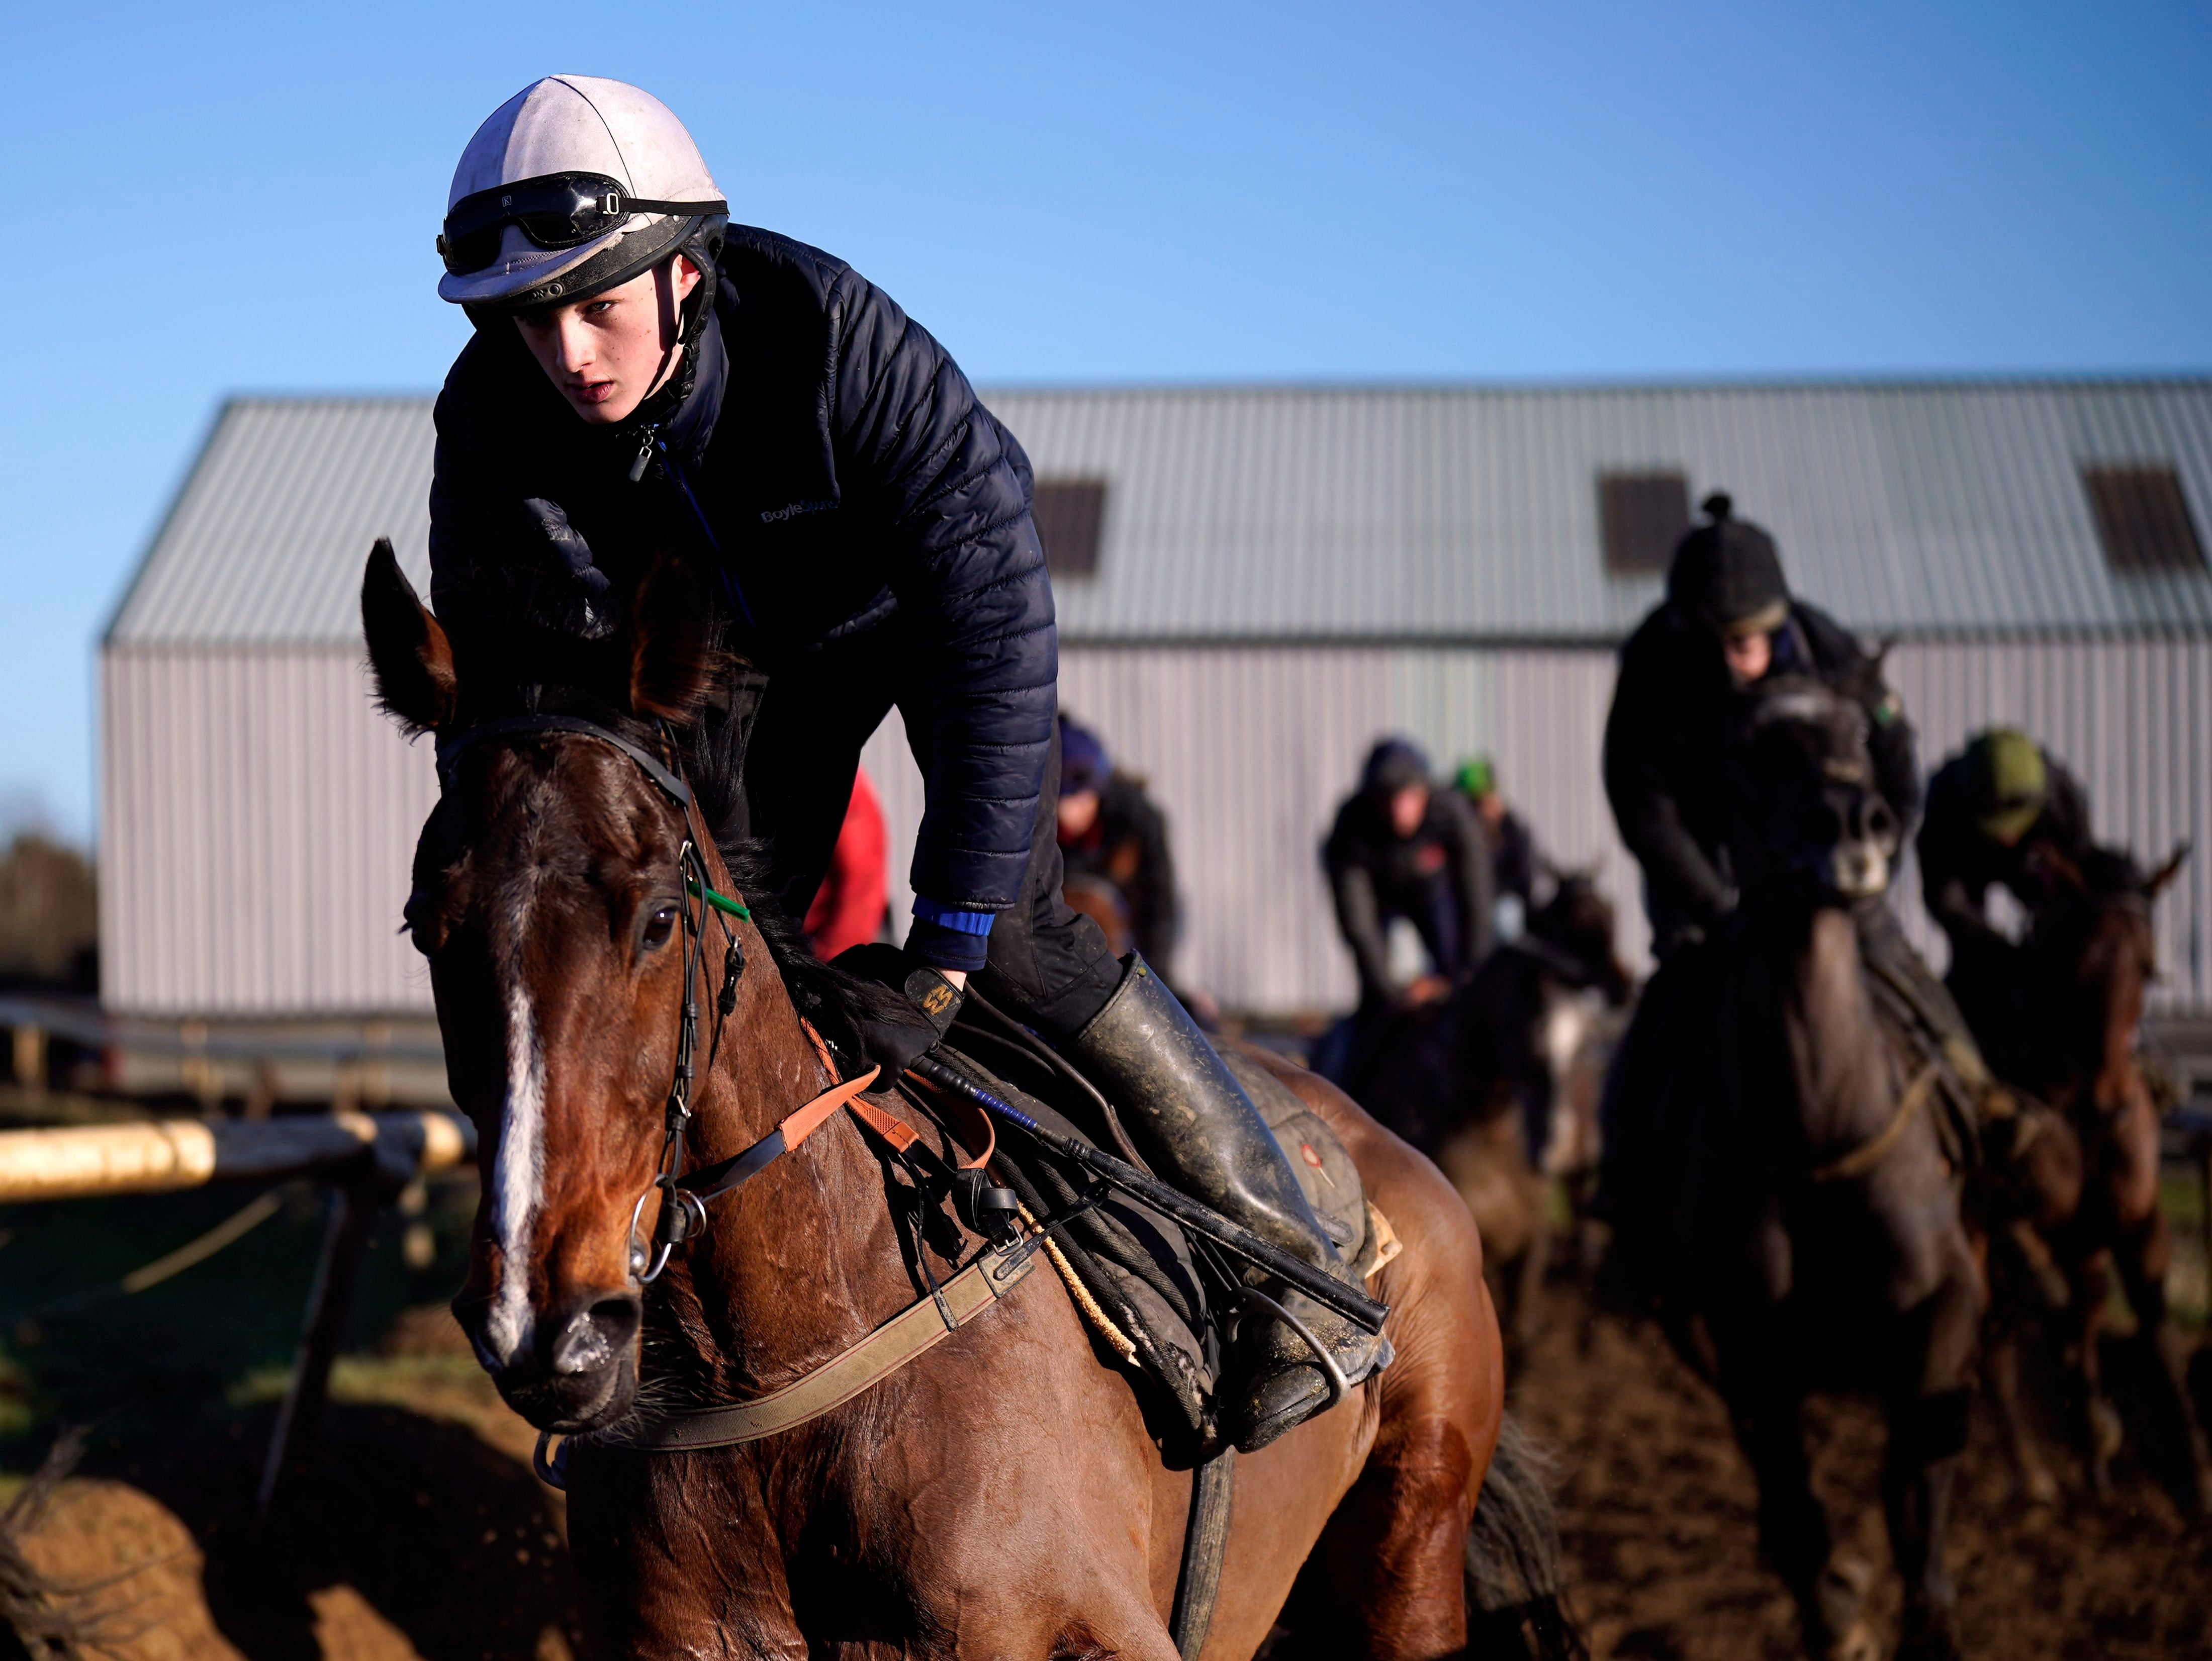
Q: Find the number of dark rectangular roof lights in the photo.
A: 3